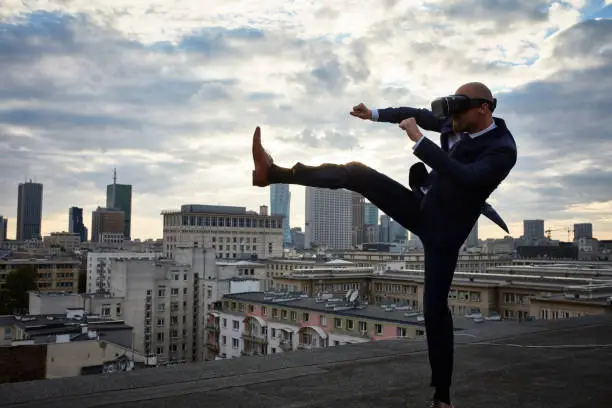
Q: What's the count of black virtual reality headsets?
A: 1